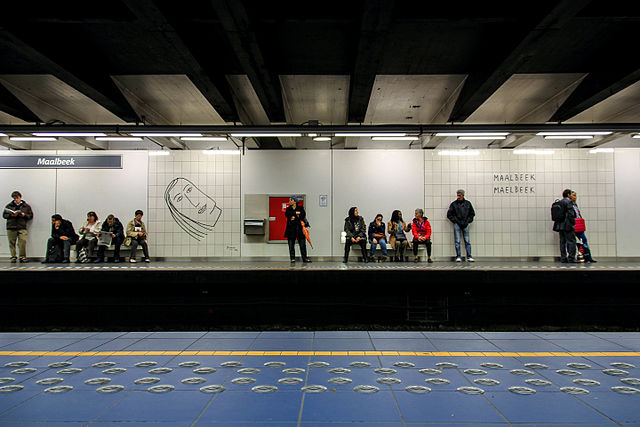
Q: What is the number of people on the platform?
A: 13